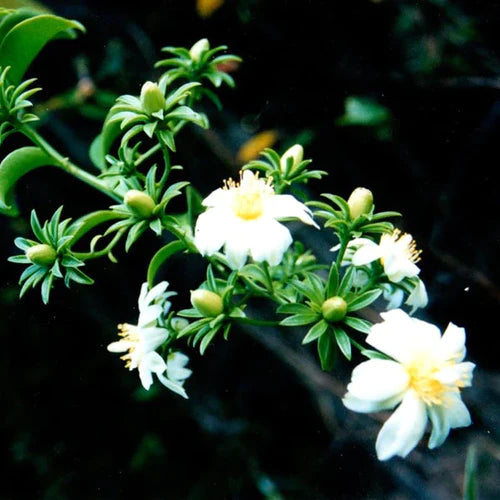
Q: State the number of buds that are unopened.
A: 8